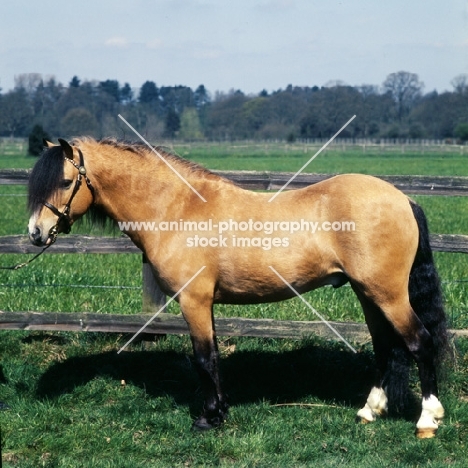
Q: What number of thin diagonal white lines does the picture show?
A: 4